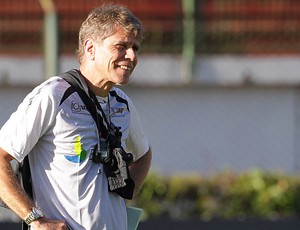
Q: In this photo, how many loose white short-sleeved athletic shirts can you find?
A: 1